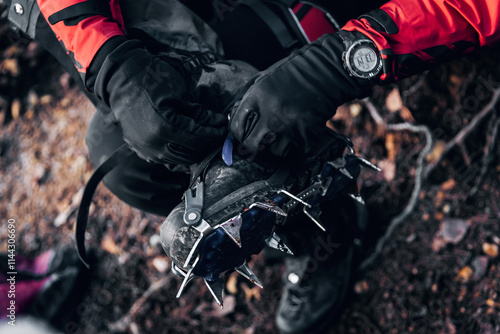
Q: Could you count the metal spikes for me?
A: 12